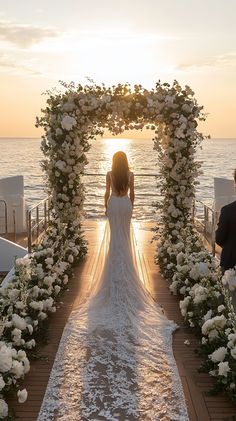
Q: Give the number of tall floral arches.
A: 1